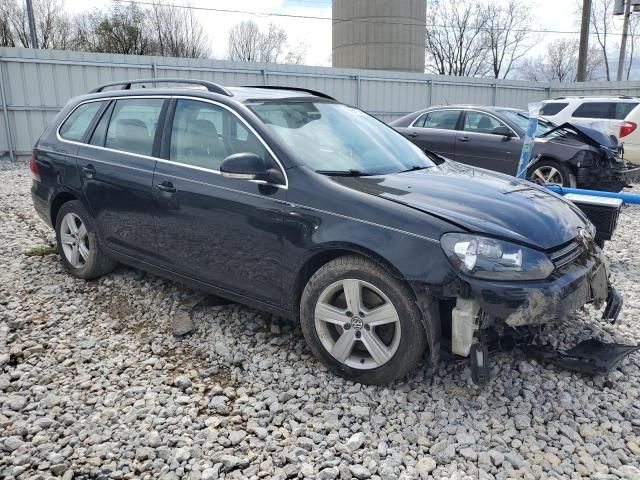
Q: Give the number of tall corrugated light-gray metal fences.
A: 1